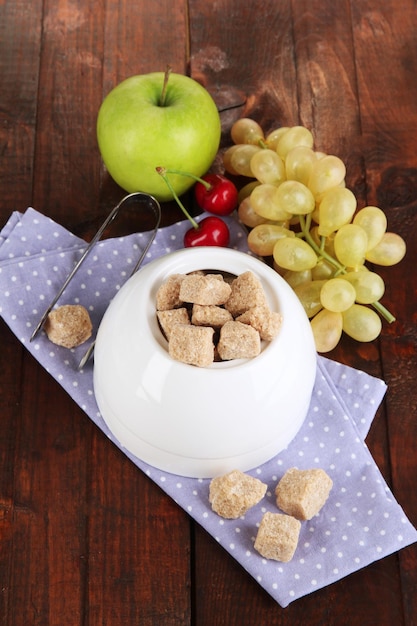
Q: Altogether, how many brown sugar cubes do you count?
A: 12